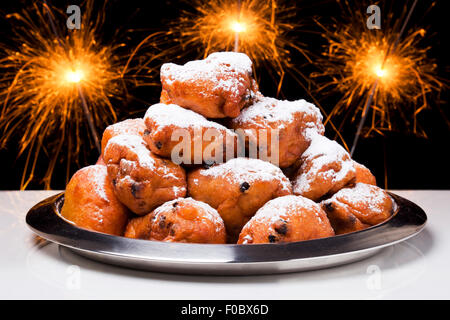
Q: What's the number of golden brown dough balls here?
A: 12